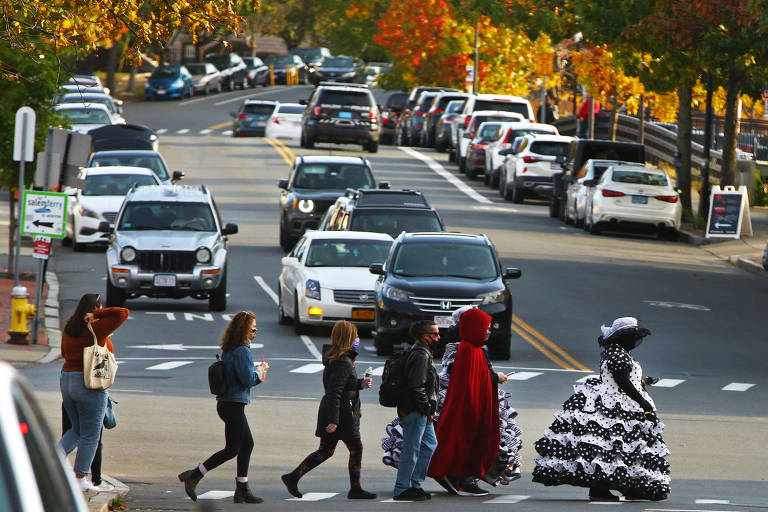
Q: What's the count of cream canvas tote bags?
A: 1